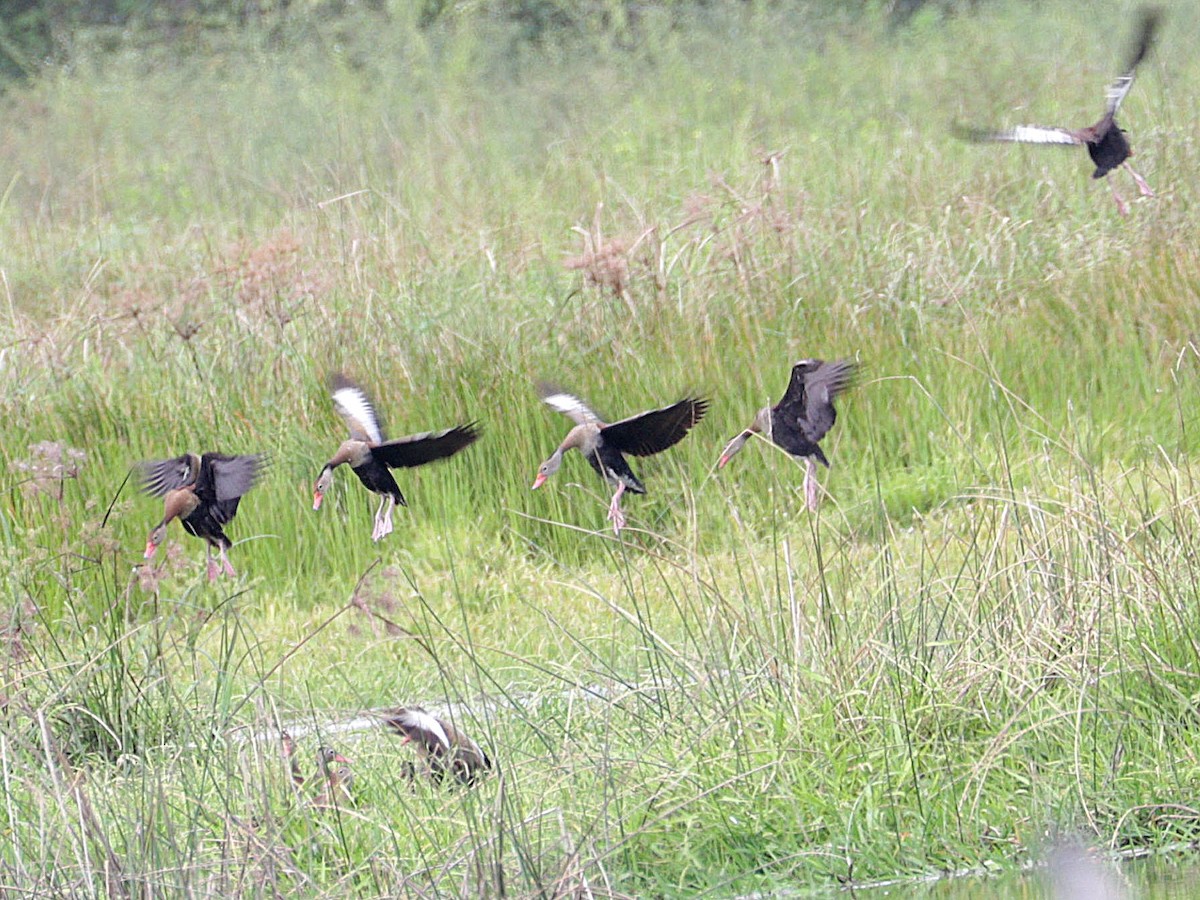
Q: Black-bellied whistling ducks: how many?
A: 9